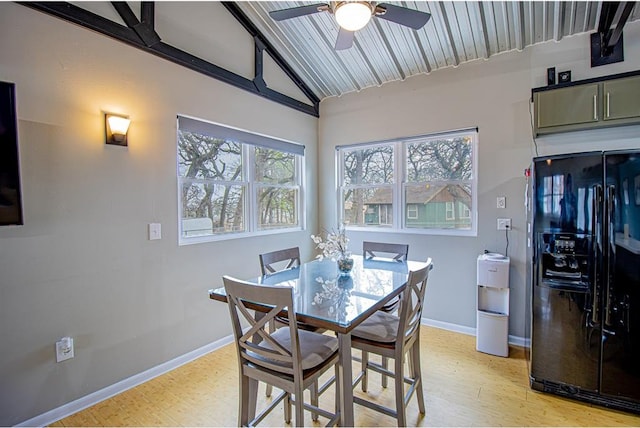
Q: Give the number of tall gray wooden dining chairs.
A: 4